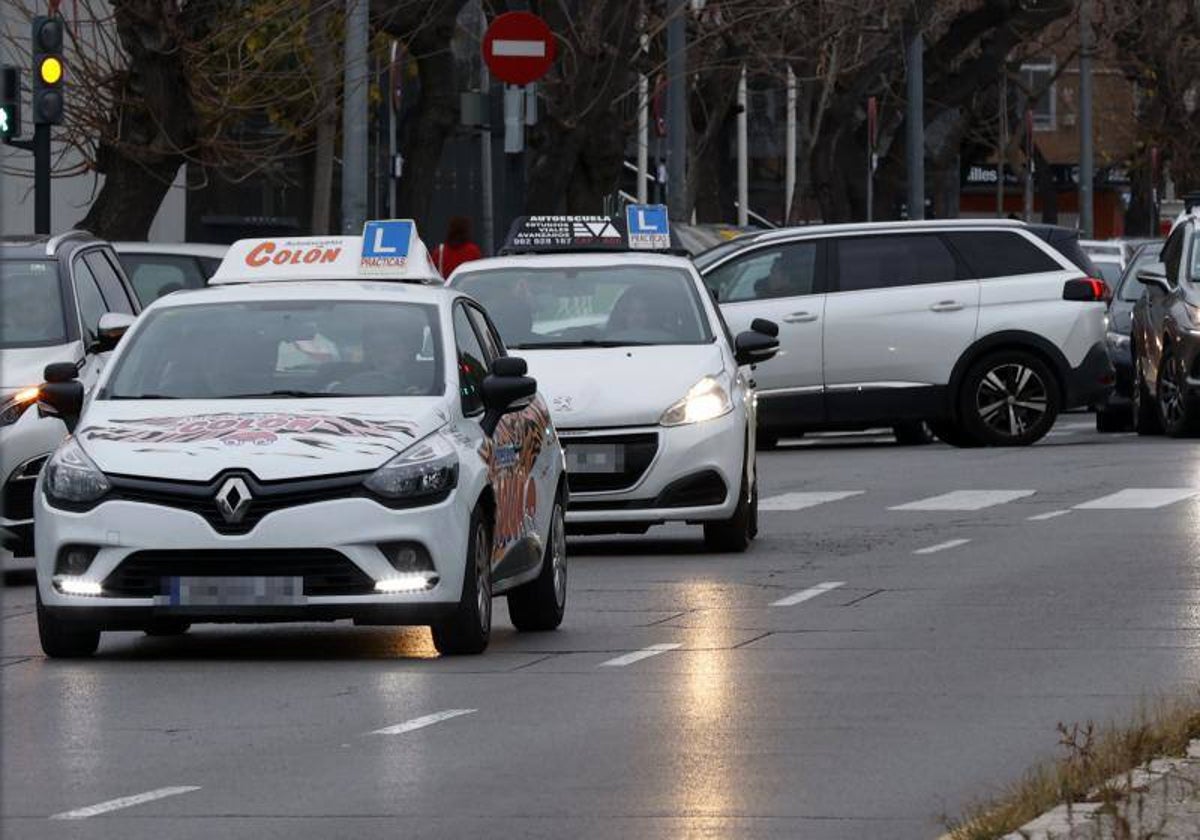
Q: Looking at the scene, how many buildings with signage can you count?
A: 1